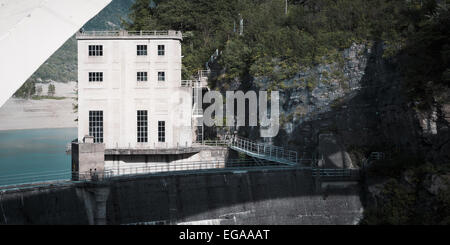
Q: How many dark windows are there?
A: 9